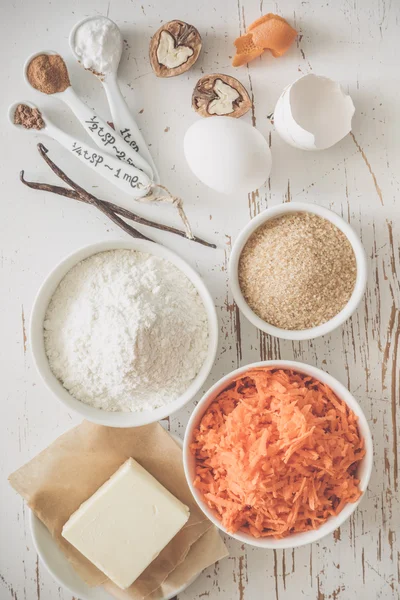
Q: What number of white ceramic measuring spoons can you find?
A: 3